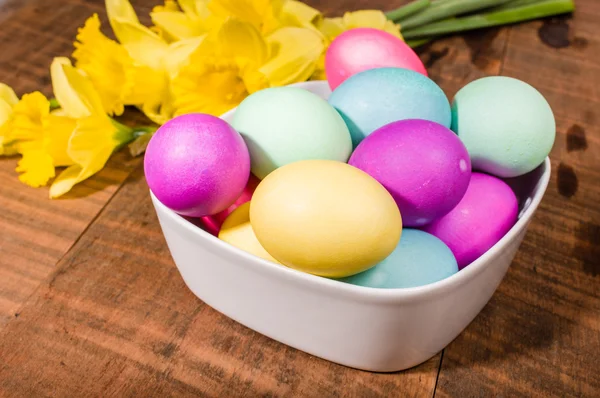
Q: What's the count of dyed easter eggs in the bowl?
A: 11